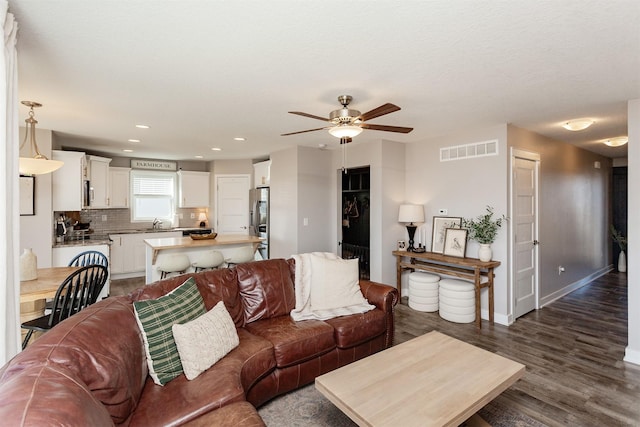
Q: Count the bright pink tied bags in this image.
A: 0